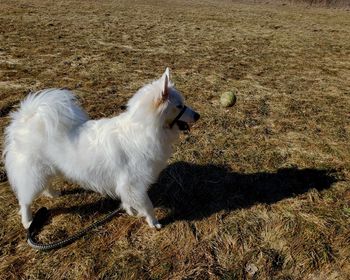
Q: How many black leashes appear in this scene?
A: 1